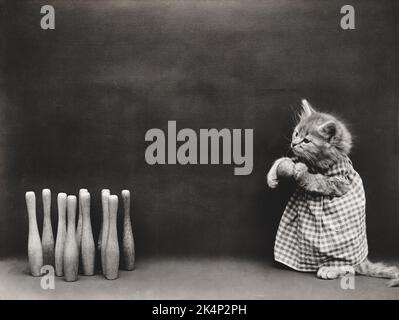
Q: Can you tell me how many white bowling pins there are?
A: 9